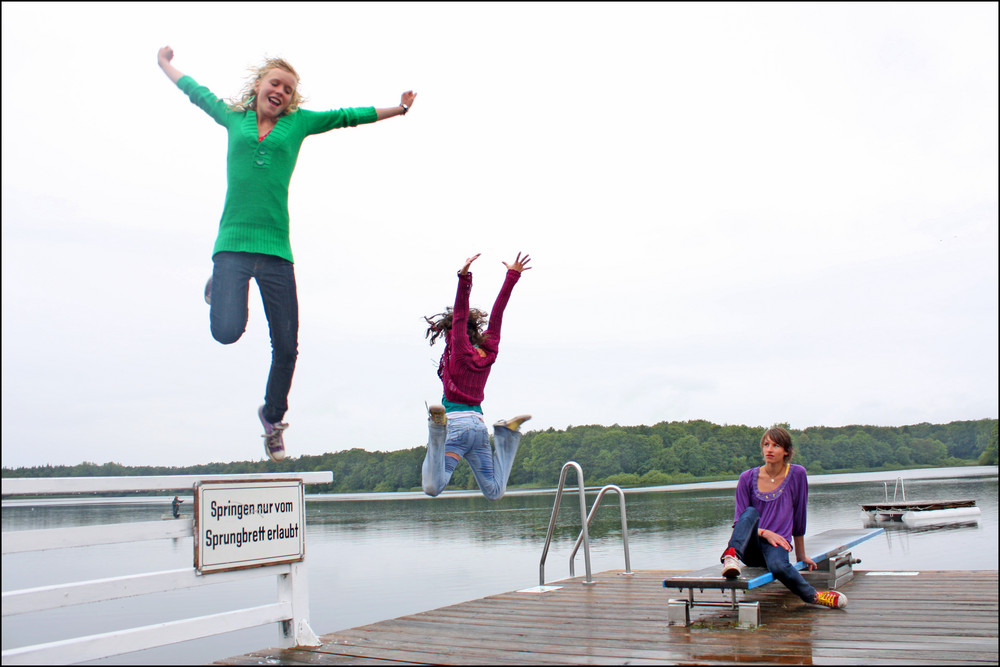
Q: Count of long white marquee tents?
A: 0